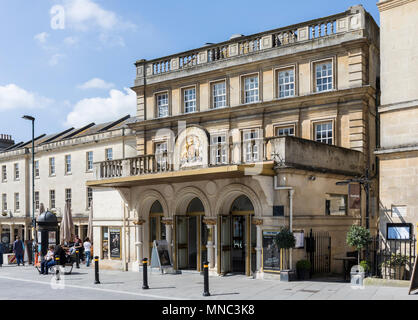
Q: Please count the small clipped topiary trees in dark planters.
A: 2